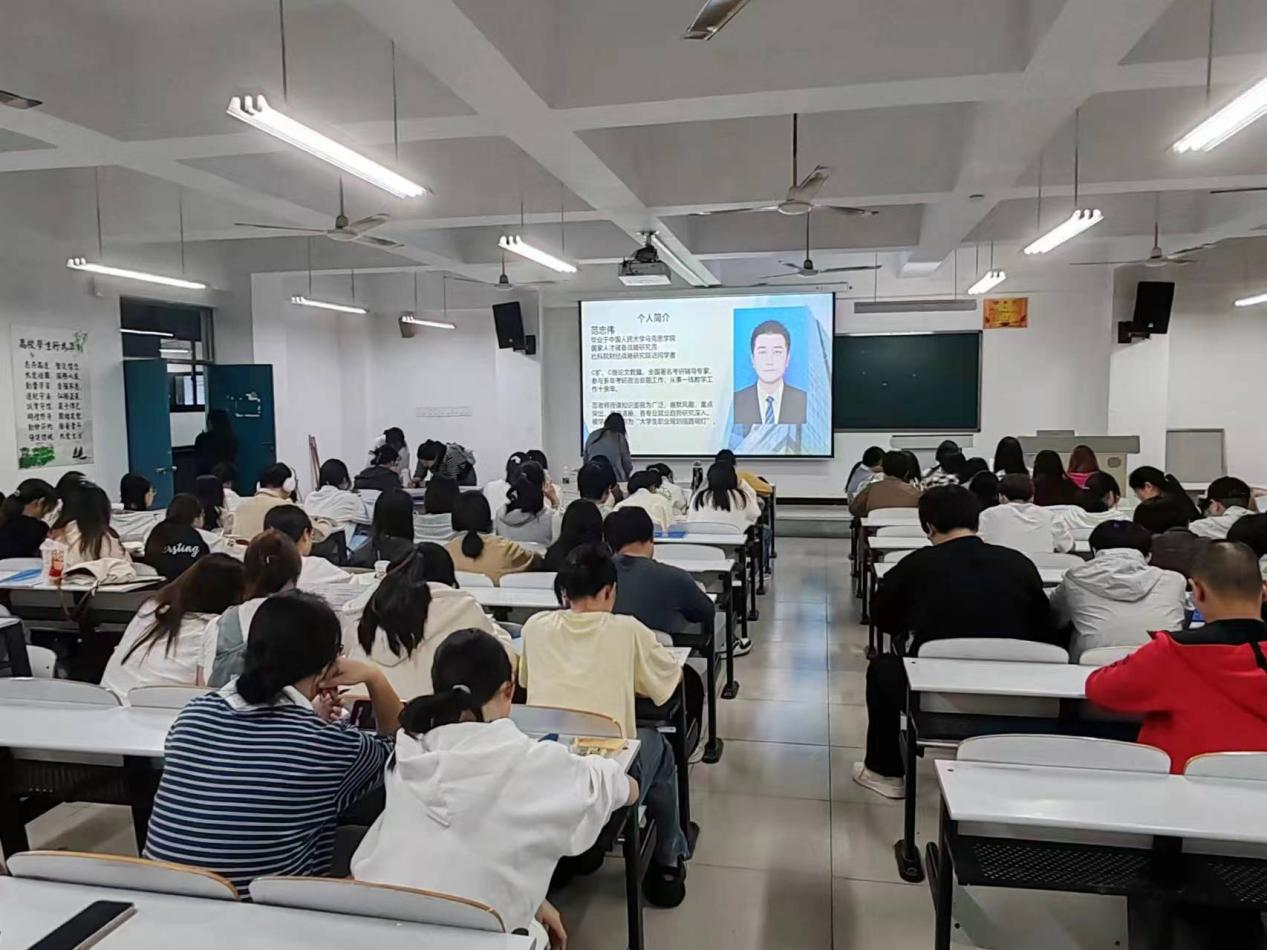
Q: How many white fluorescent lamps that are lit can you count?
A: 9